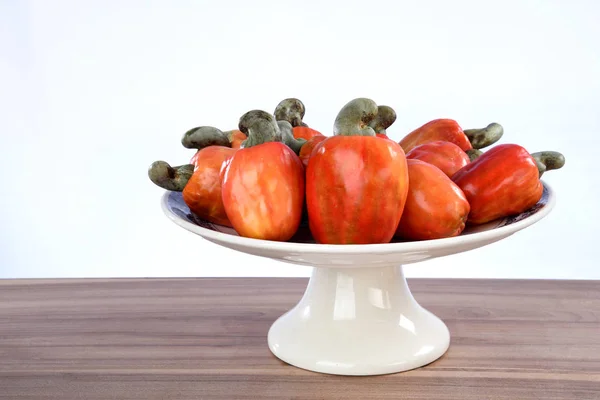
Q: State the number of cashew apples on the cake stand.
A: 11